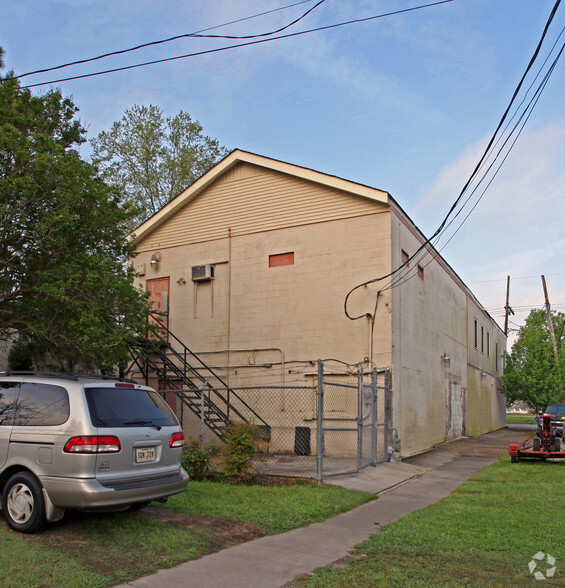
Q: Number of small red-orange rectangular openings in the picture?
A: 3